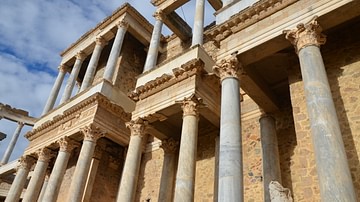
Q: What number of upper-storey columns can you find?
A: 7